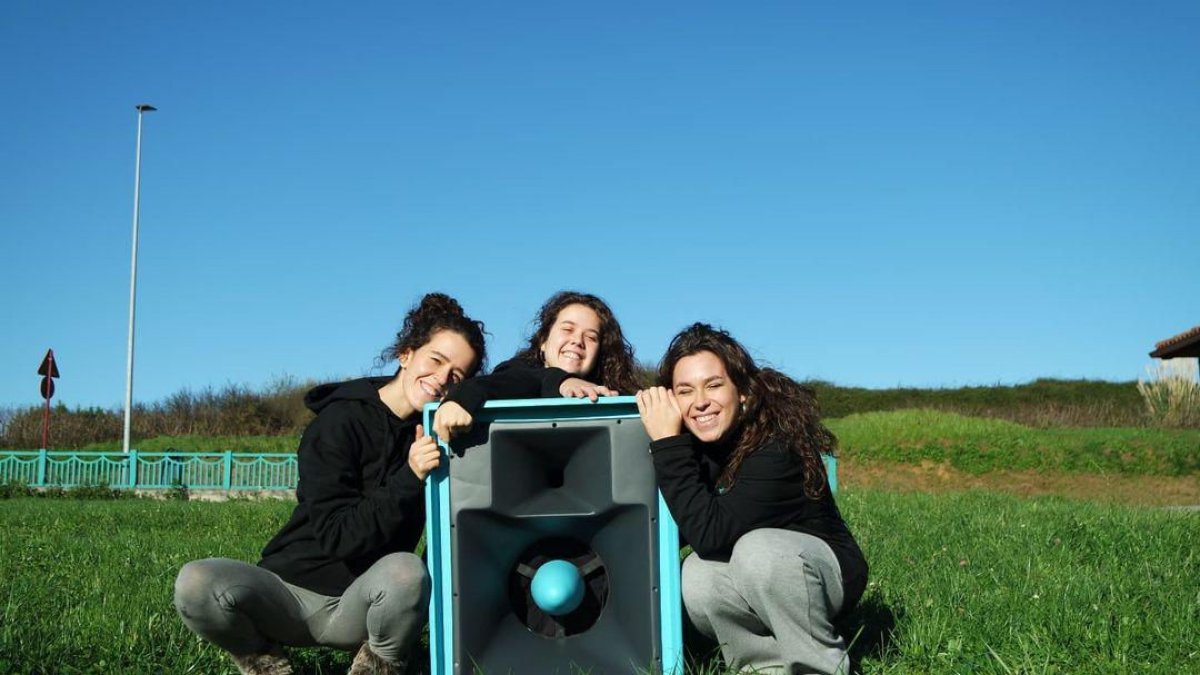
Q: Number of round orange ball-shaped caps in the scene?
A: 0